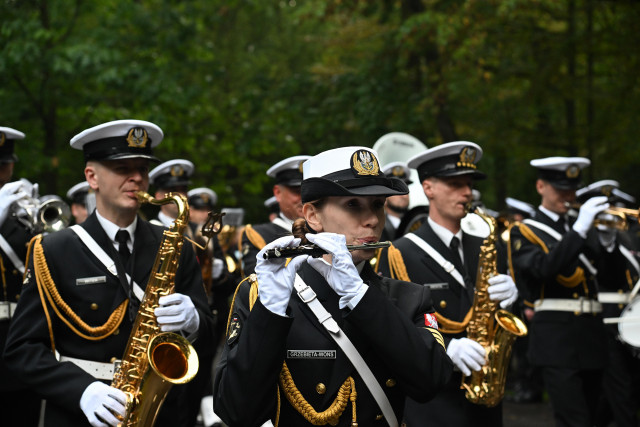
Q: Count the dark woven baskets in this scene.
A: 0